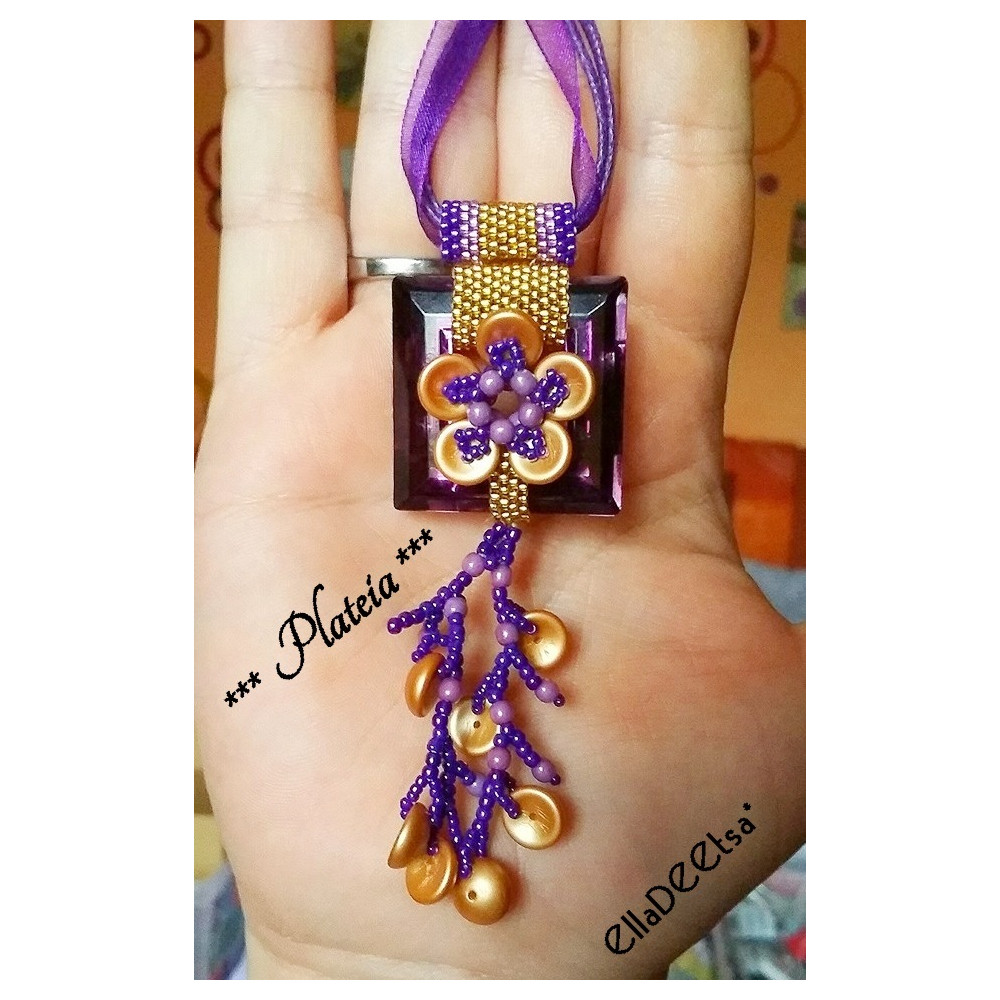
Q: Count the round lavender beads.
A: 15